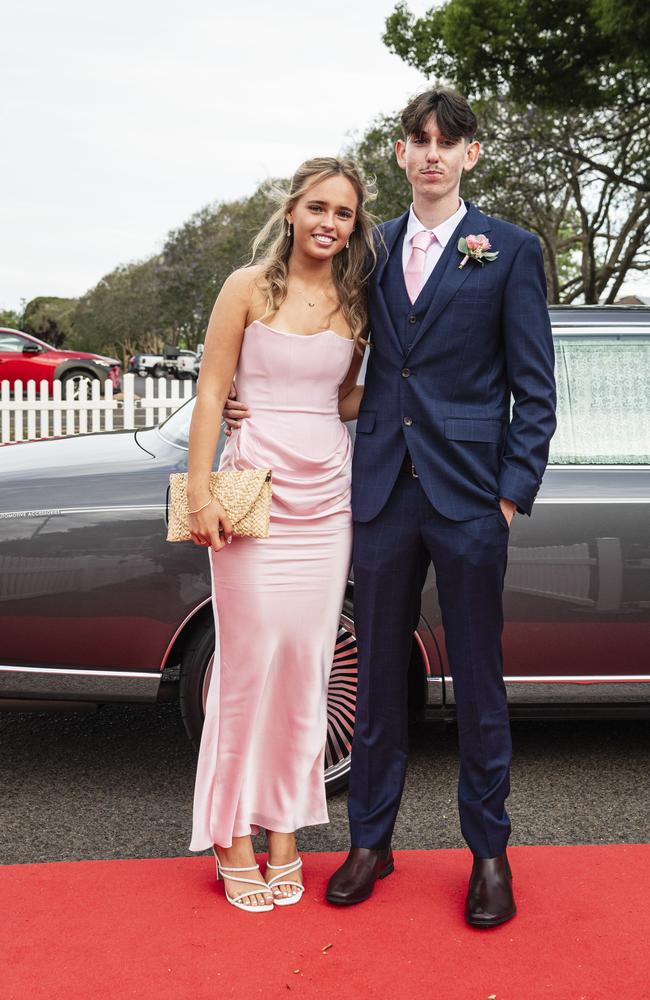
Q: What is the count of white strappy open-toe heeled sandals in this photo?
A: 2